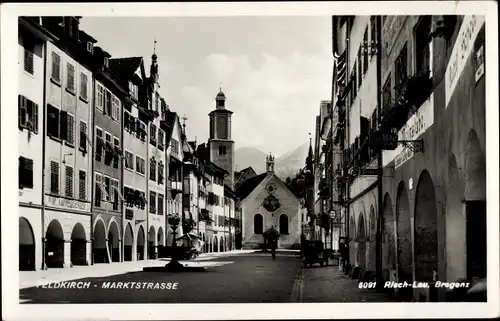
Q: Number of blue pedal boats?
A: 0